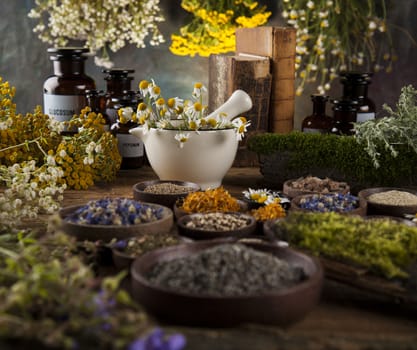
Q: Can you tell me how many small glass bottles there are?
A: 7